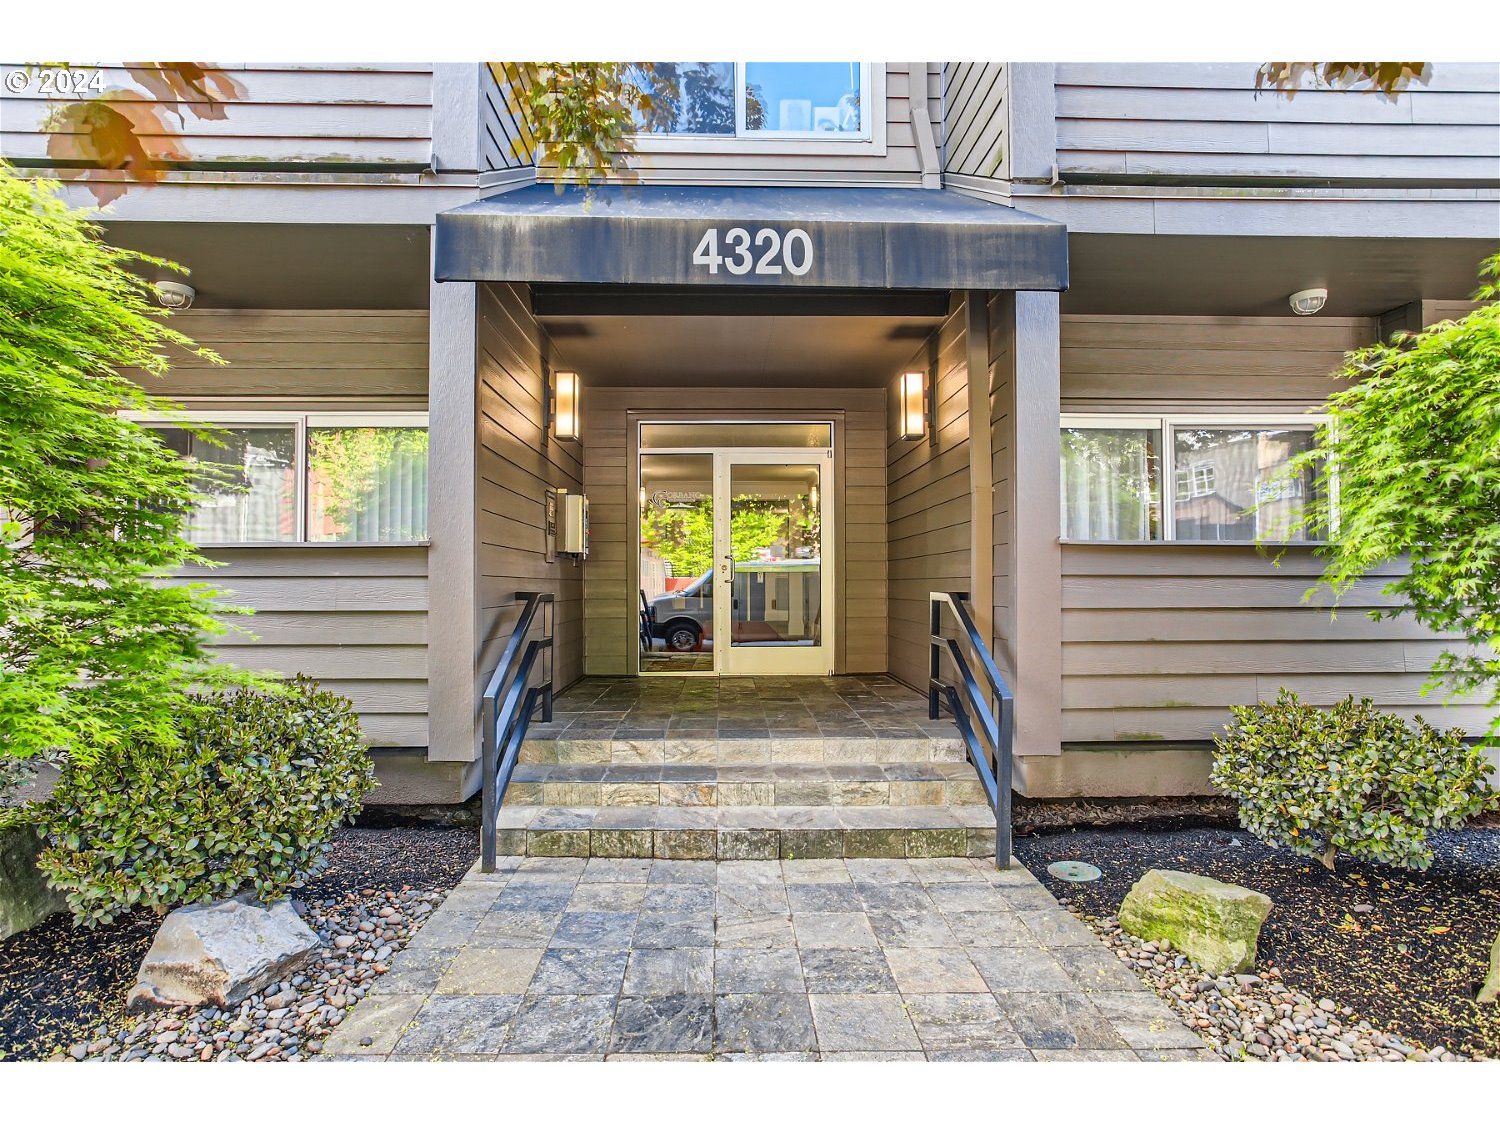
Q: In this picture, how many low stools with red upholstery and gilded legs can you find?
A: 0